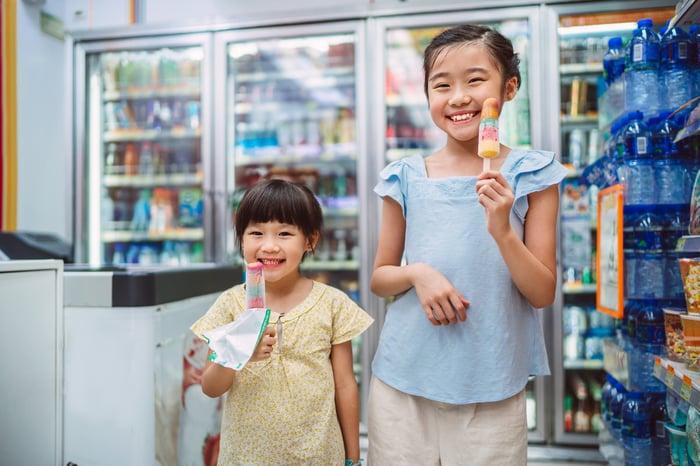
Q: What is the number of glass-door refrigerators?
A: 4